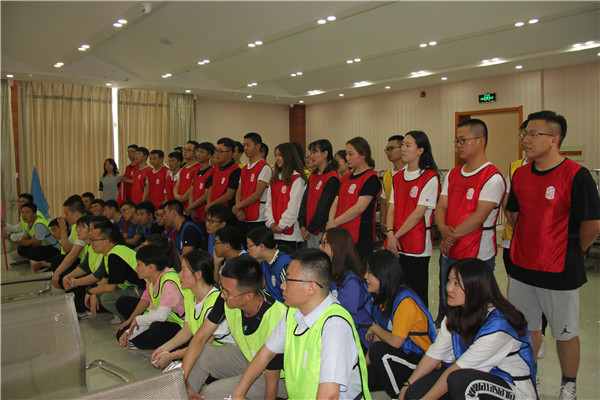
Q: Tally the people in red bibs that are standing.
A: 14